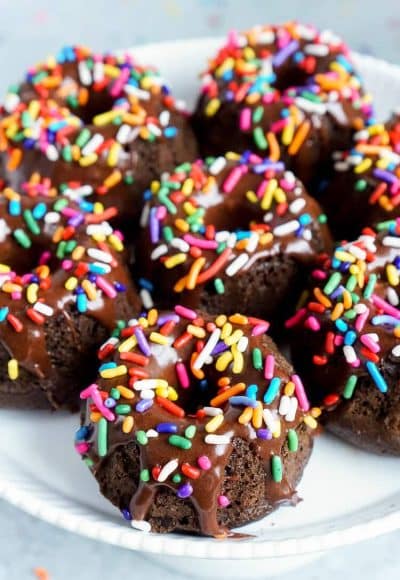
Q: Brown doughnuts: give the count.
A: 7